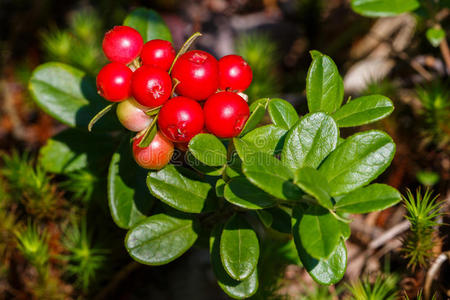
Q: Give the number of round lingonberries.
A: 10